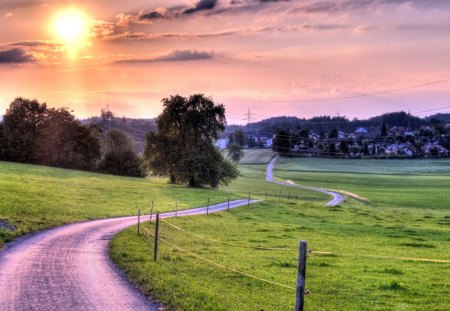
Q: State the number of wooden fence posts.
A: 12